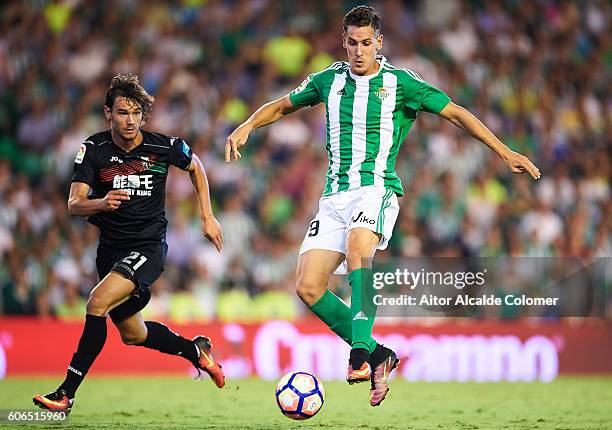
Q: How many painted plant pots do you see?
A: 0